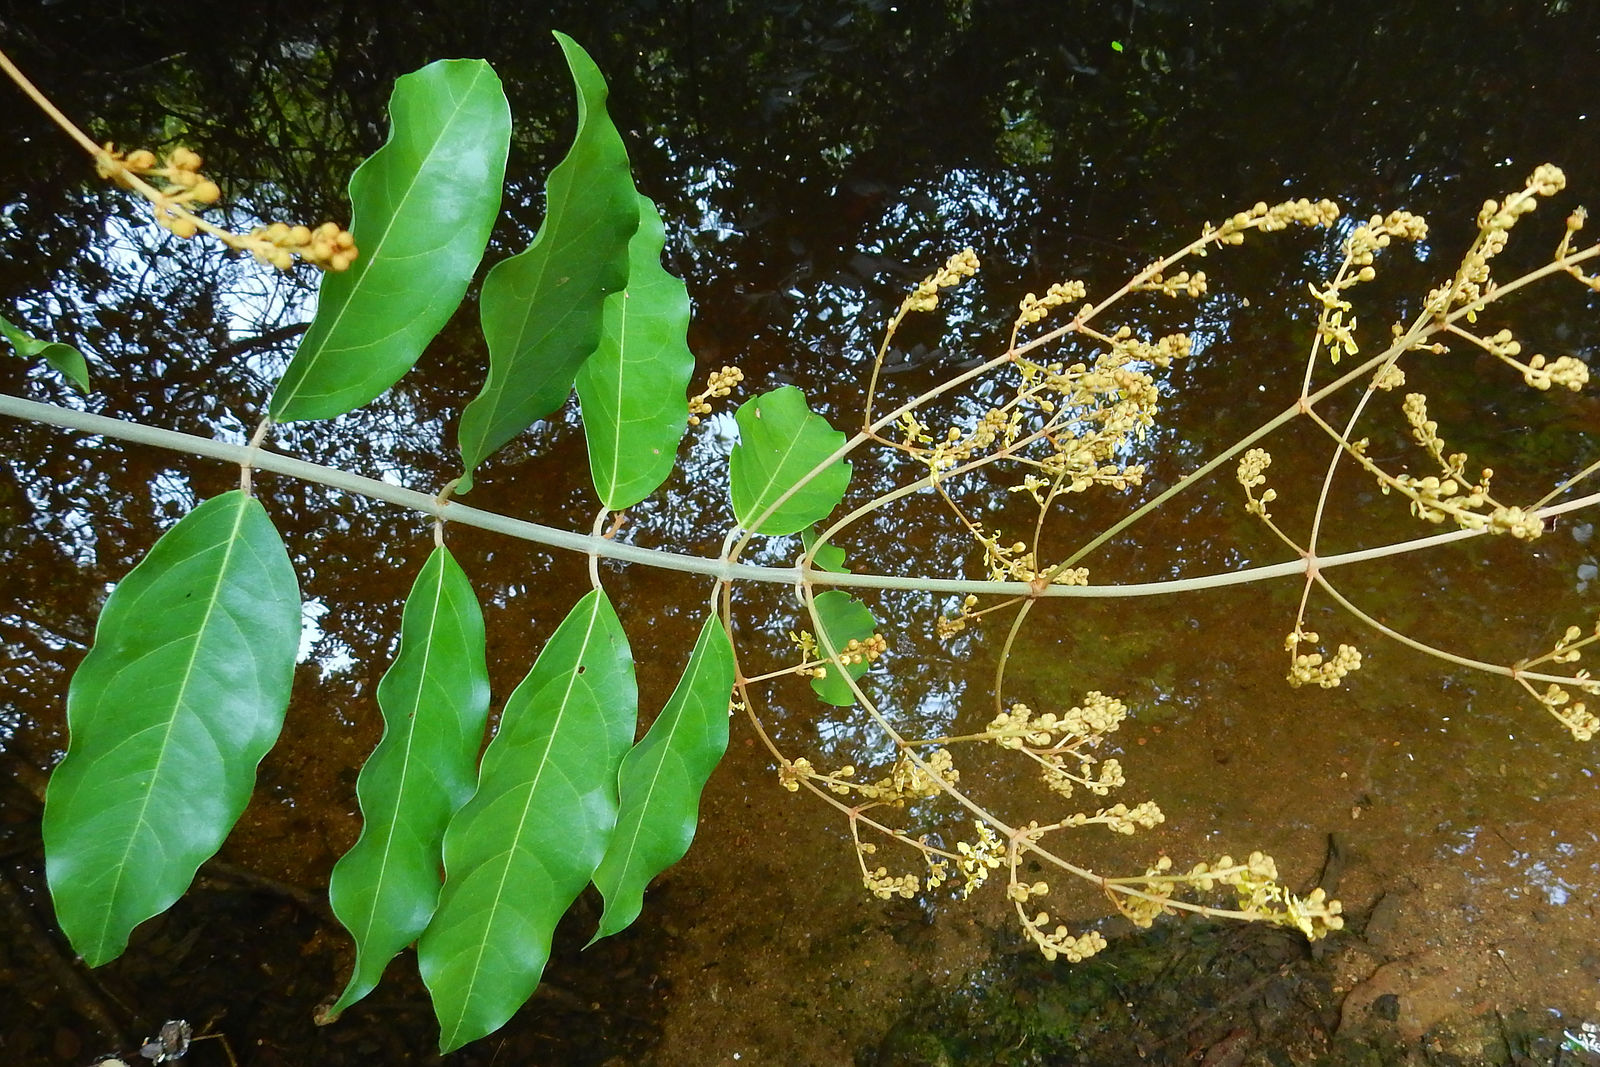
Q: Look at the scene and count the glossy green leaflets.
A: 11